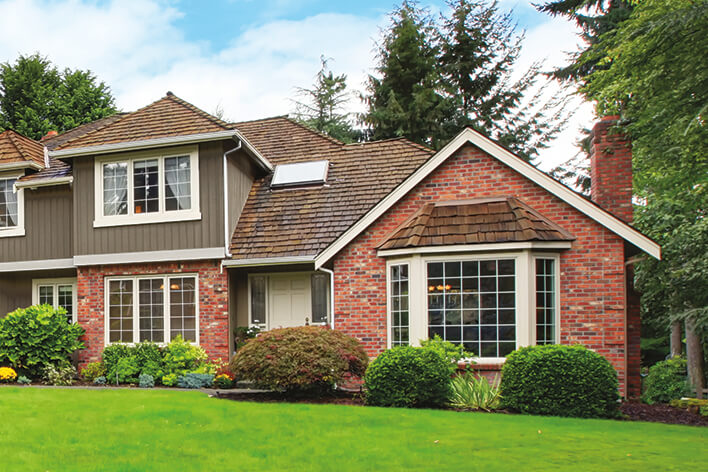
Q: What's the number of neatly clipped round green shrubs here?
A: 2